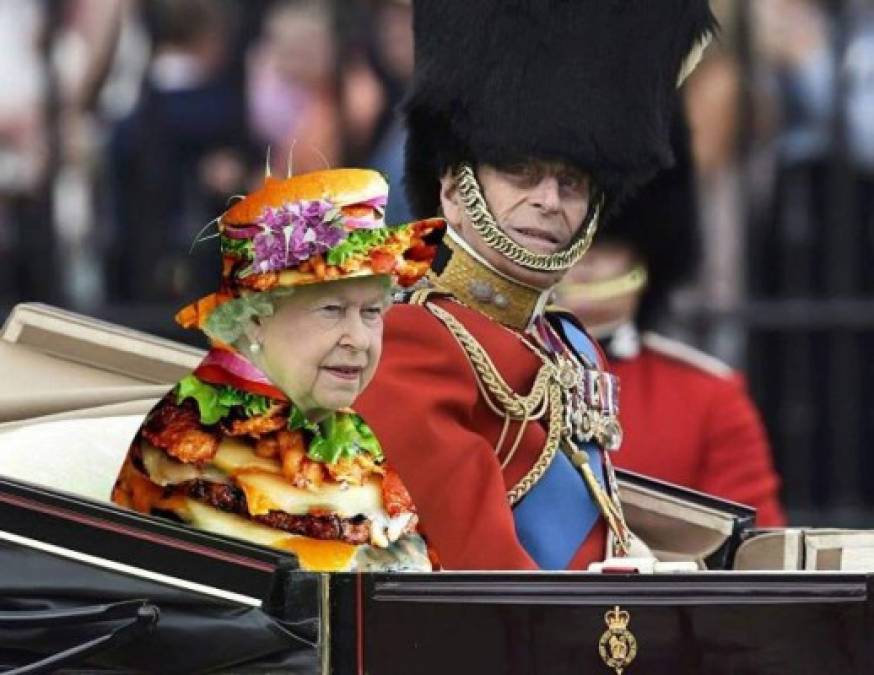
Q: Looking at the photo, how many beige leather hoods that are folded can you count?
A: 1